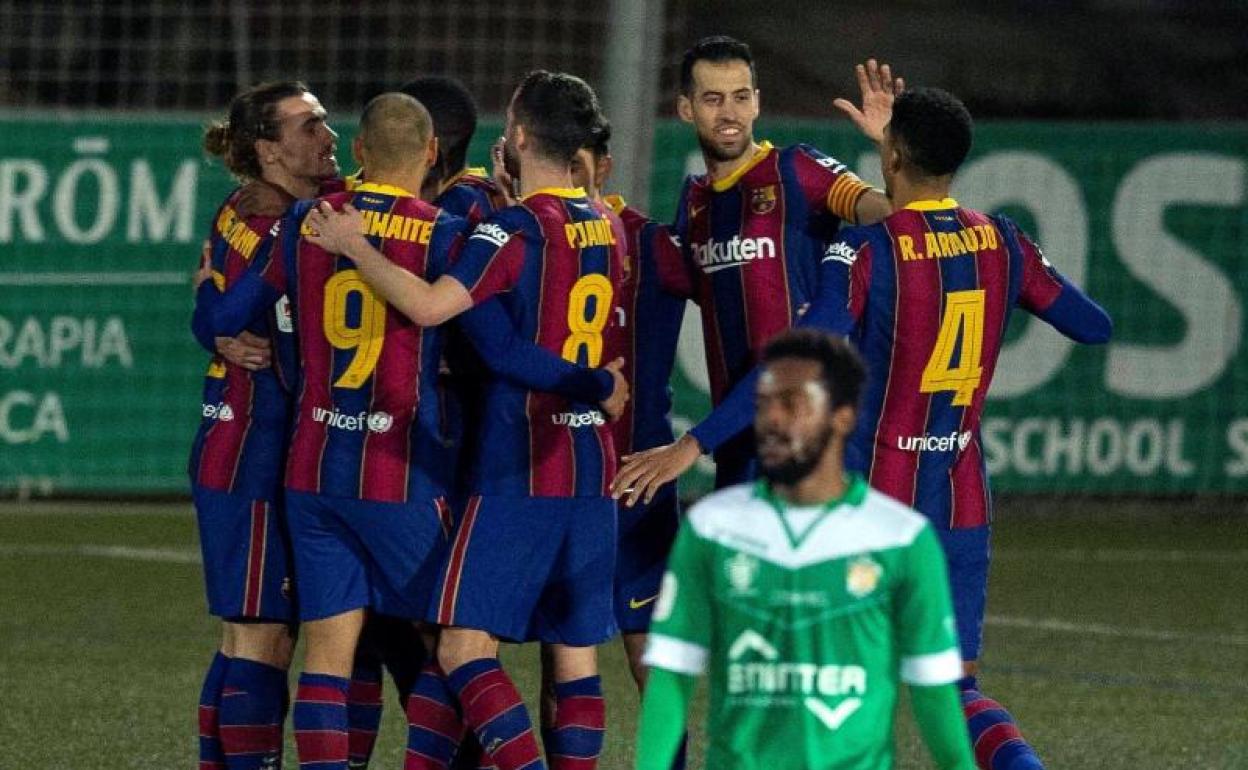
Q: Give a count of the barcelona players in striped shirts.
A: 7